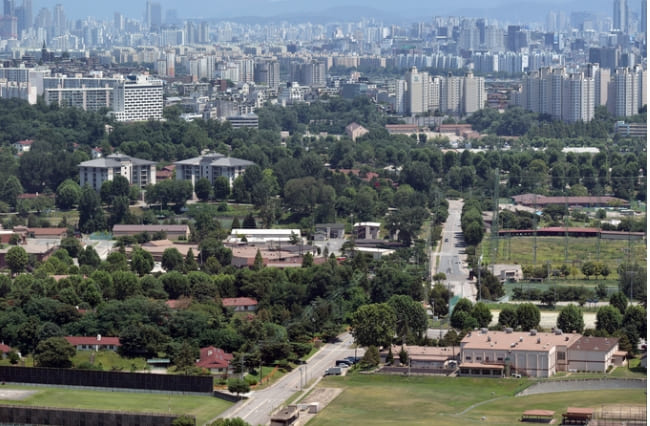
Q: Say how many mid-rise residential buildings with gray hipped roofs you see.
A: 2